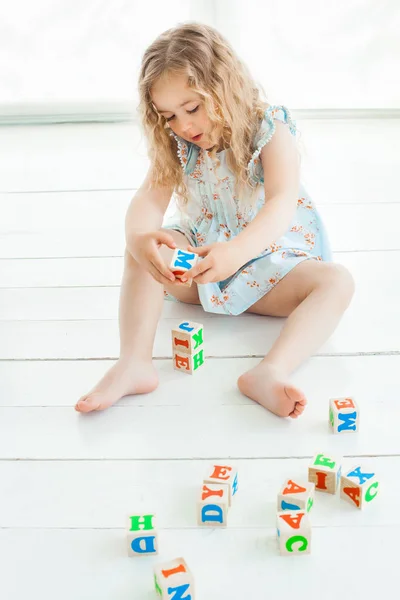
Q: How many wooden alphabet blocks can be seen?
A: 12